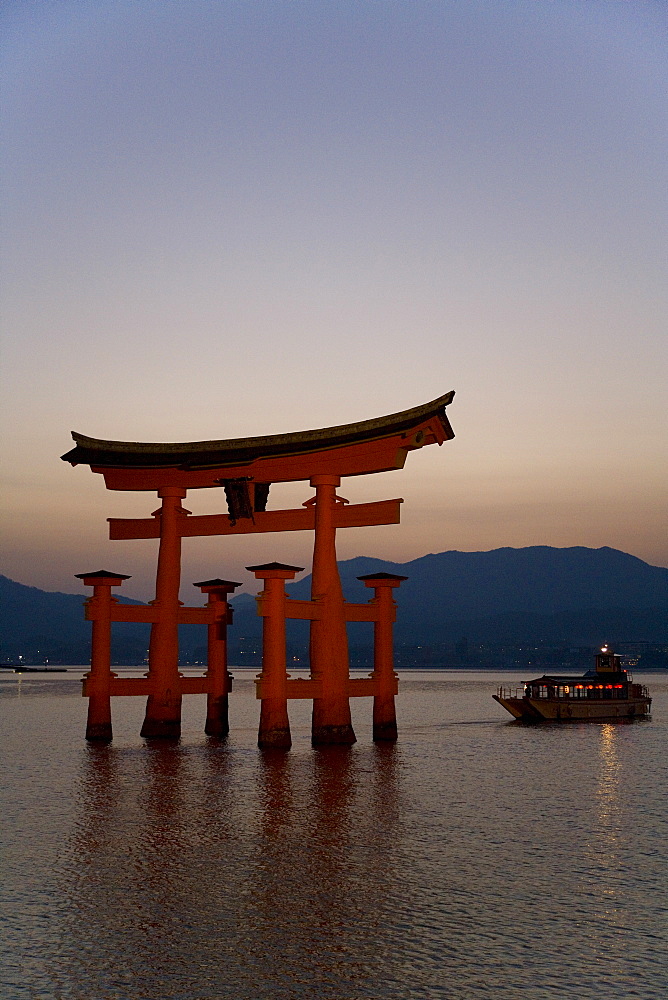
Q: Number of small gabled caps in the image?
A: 4